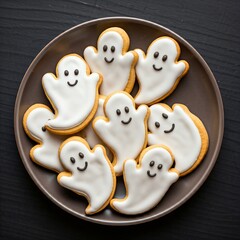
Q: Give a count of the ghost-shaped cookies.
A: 8